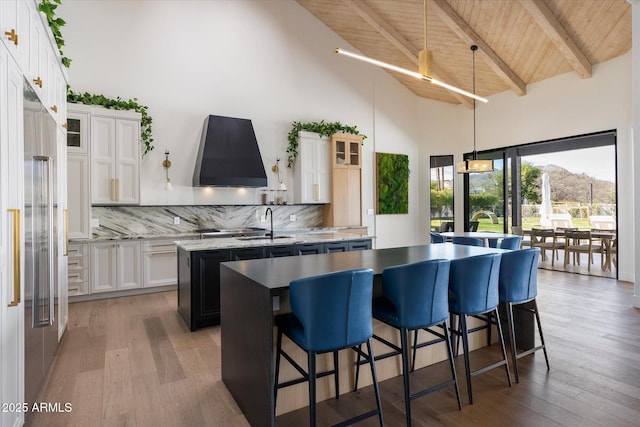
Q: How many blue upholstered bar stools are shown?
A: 4